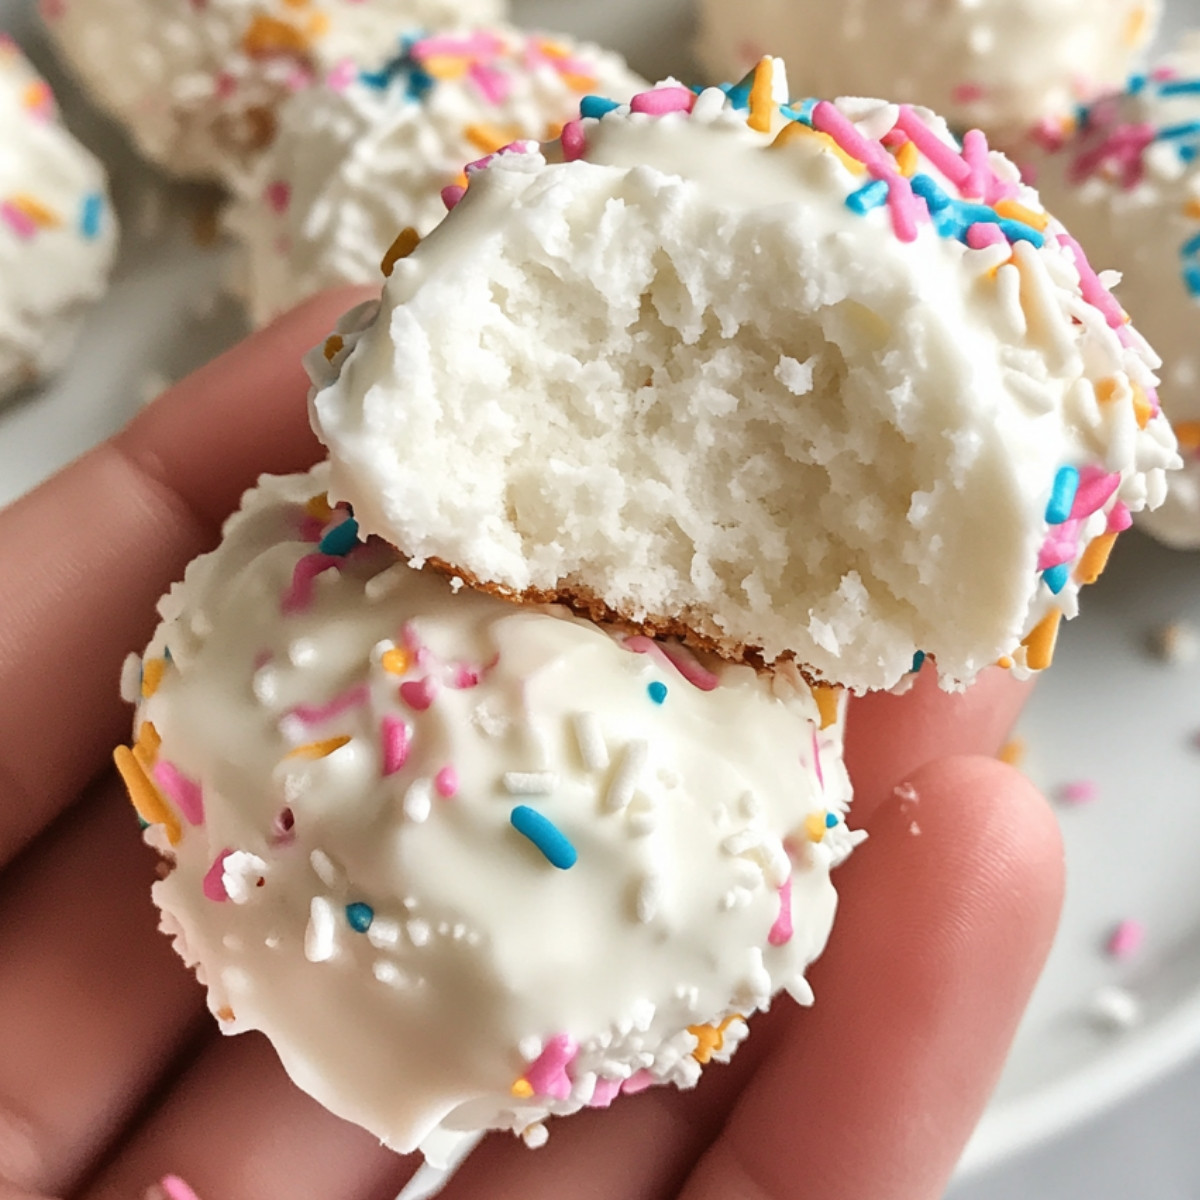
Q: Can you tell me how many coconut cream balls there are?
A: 7